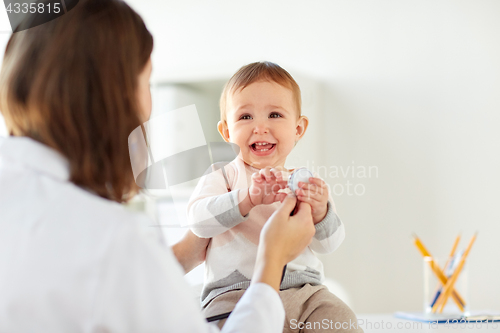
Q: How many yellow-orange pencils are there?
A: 3